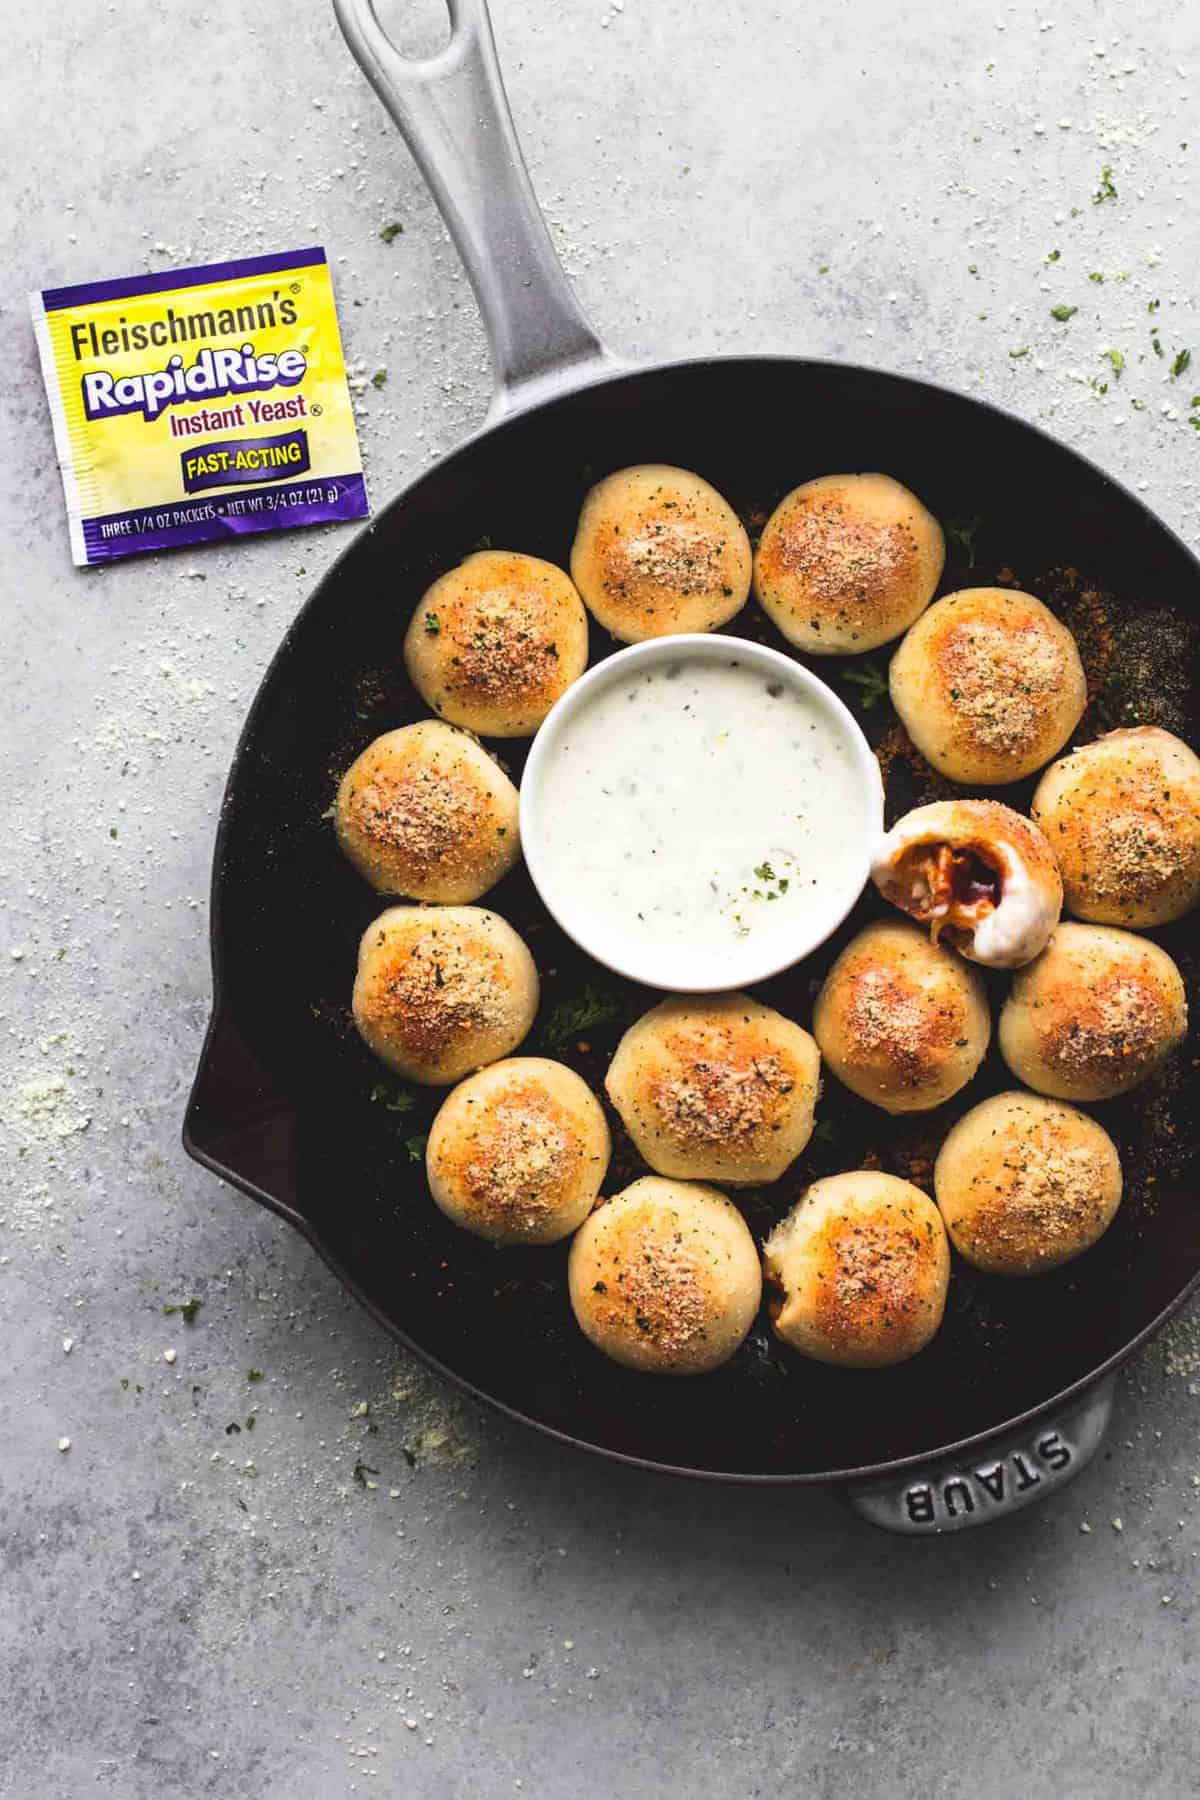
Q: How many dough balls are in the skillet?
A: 15